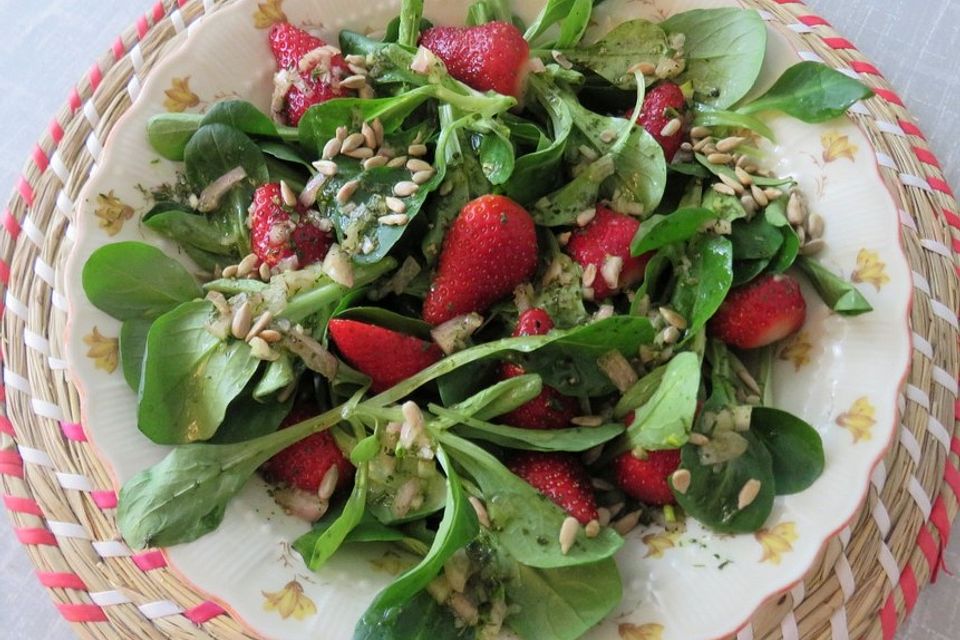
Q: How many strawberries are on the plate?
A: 12